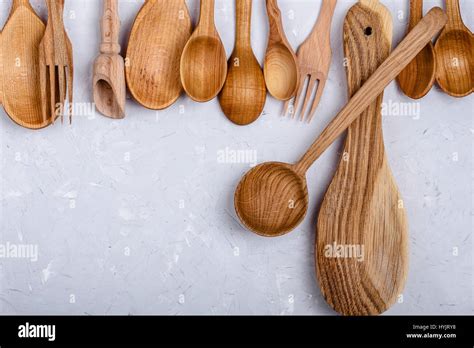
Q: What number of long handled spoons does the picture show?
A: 1